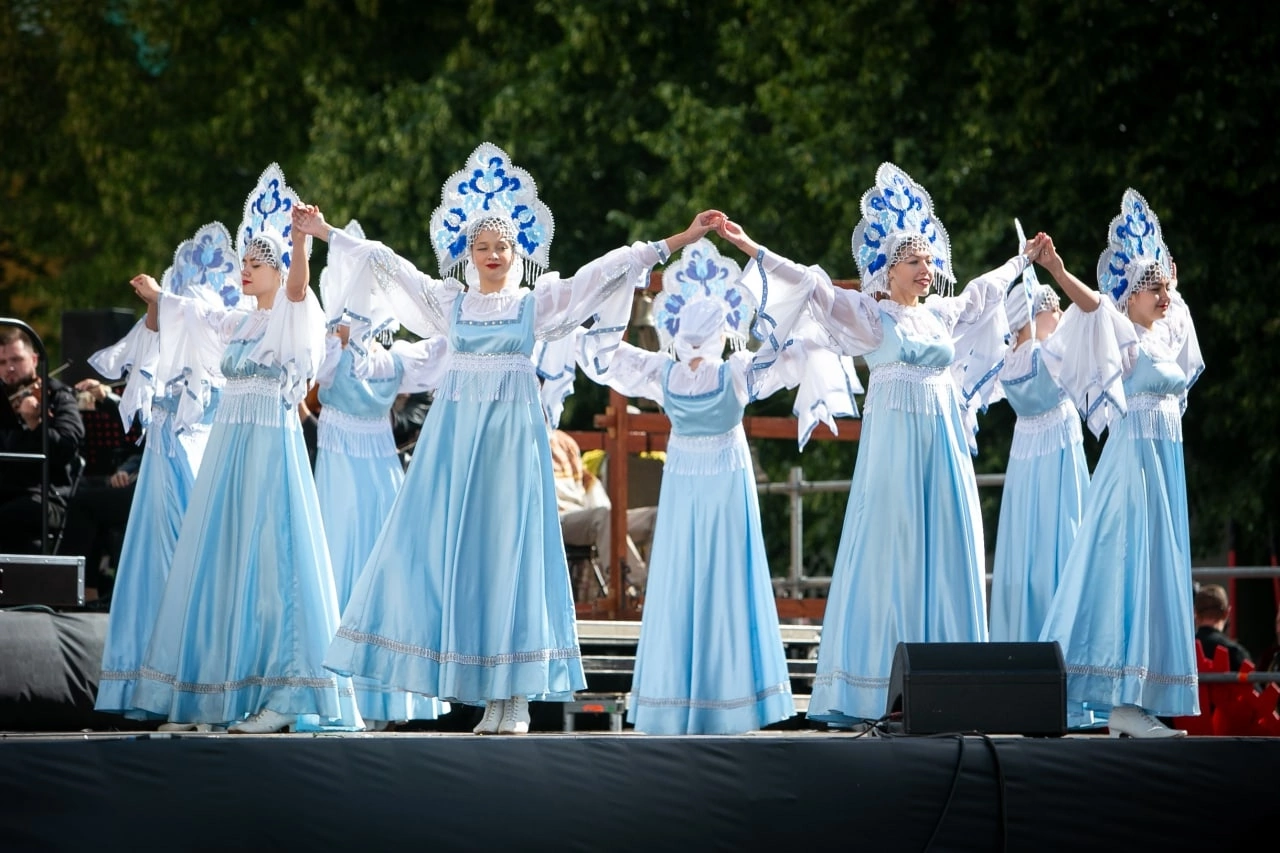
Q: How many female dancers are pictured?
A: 8